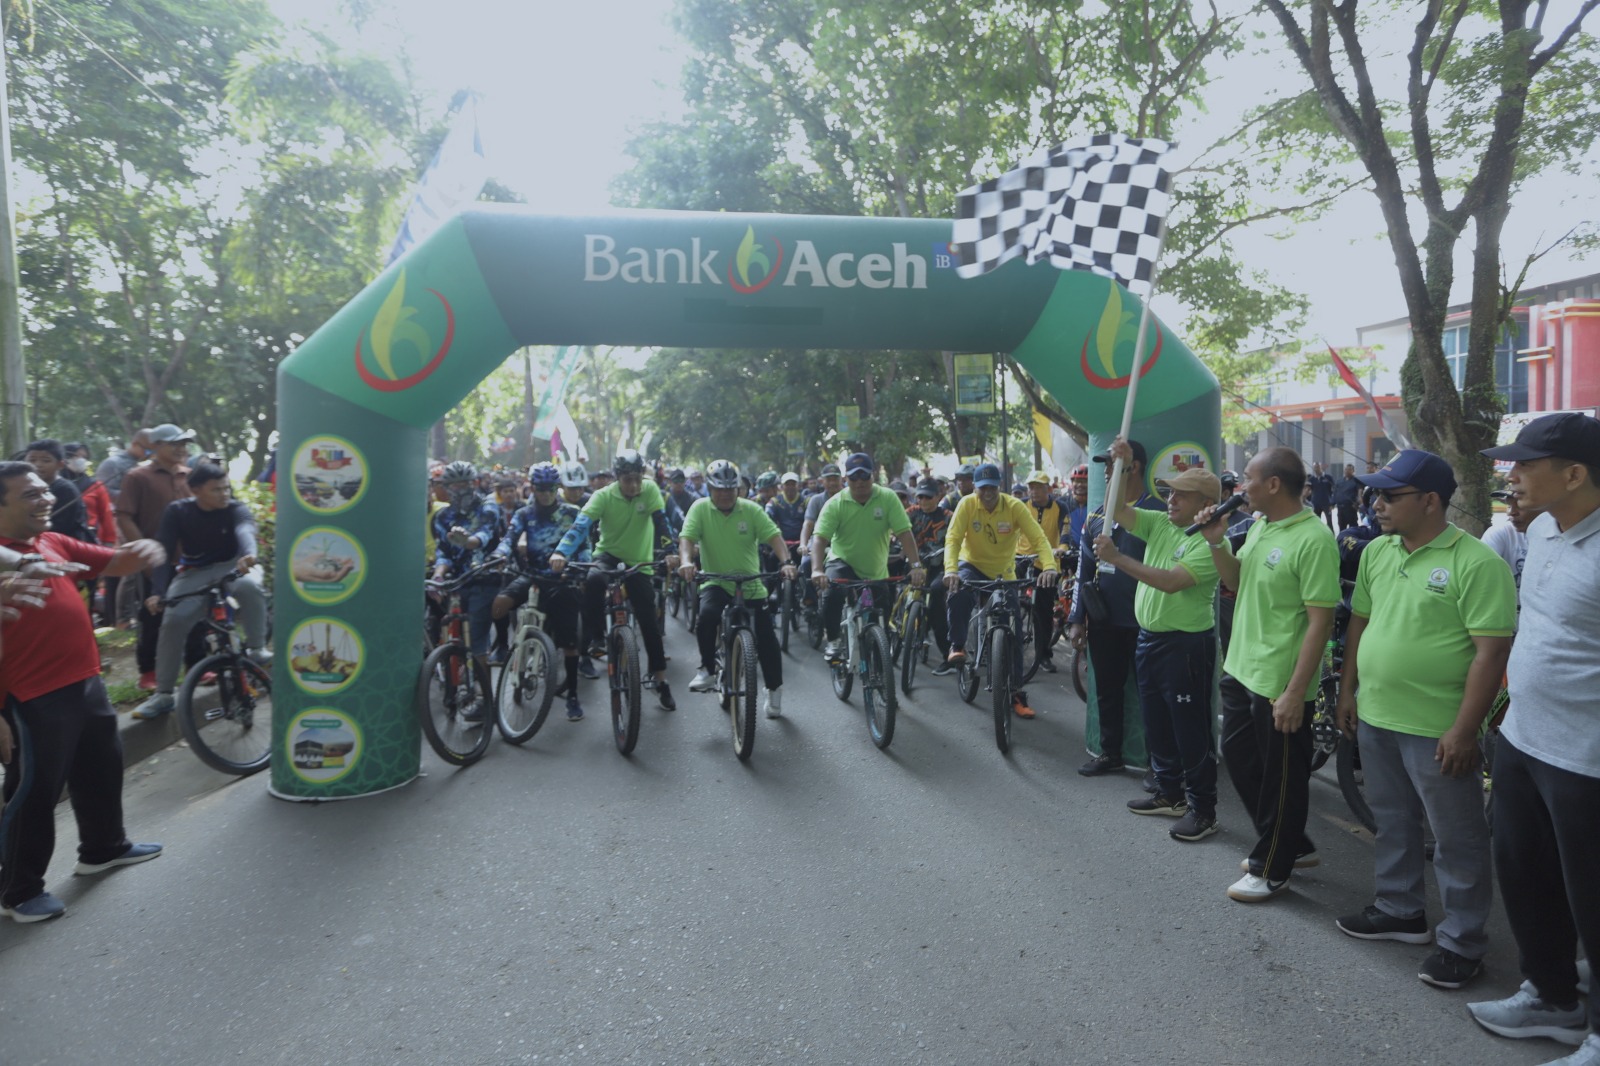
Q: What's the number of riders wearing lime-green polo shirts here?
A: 3